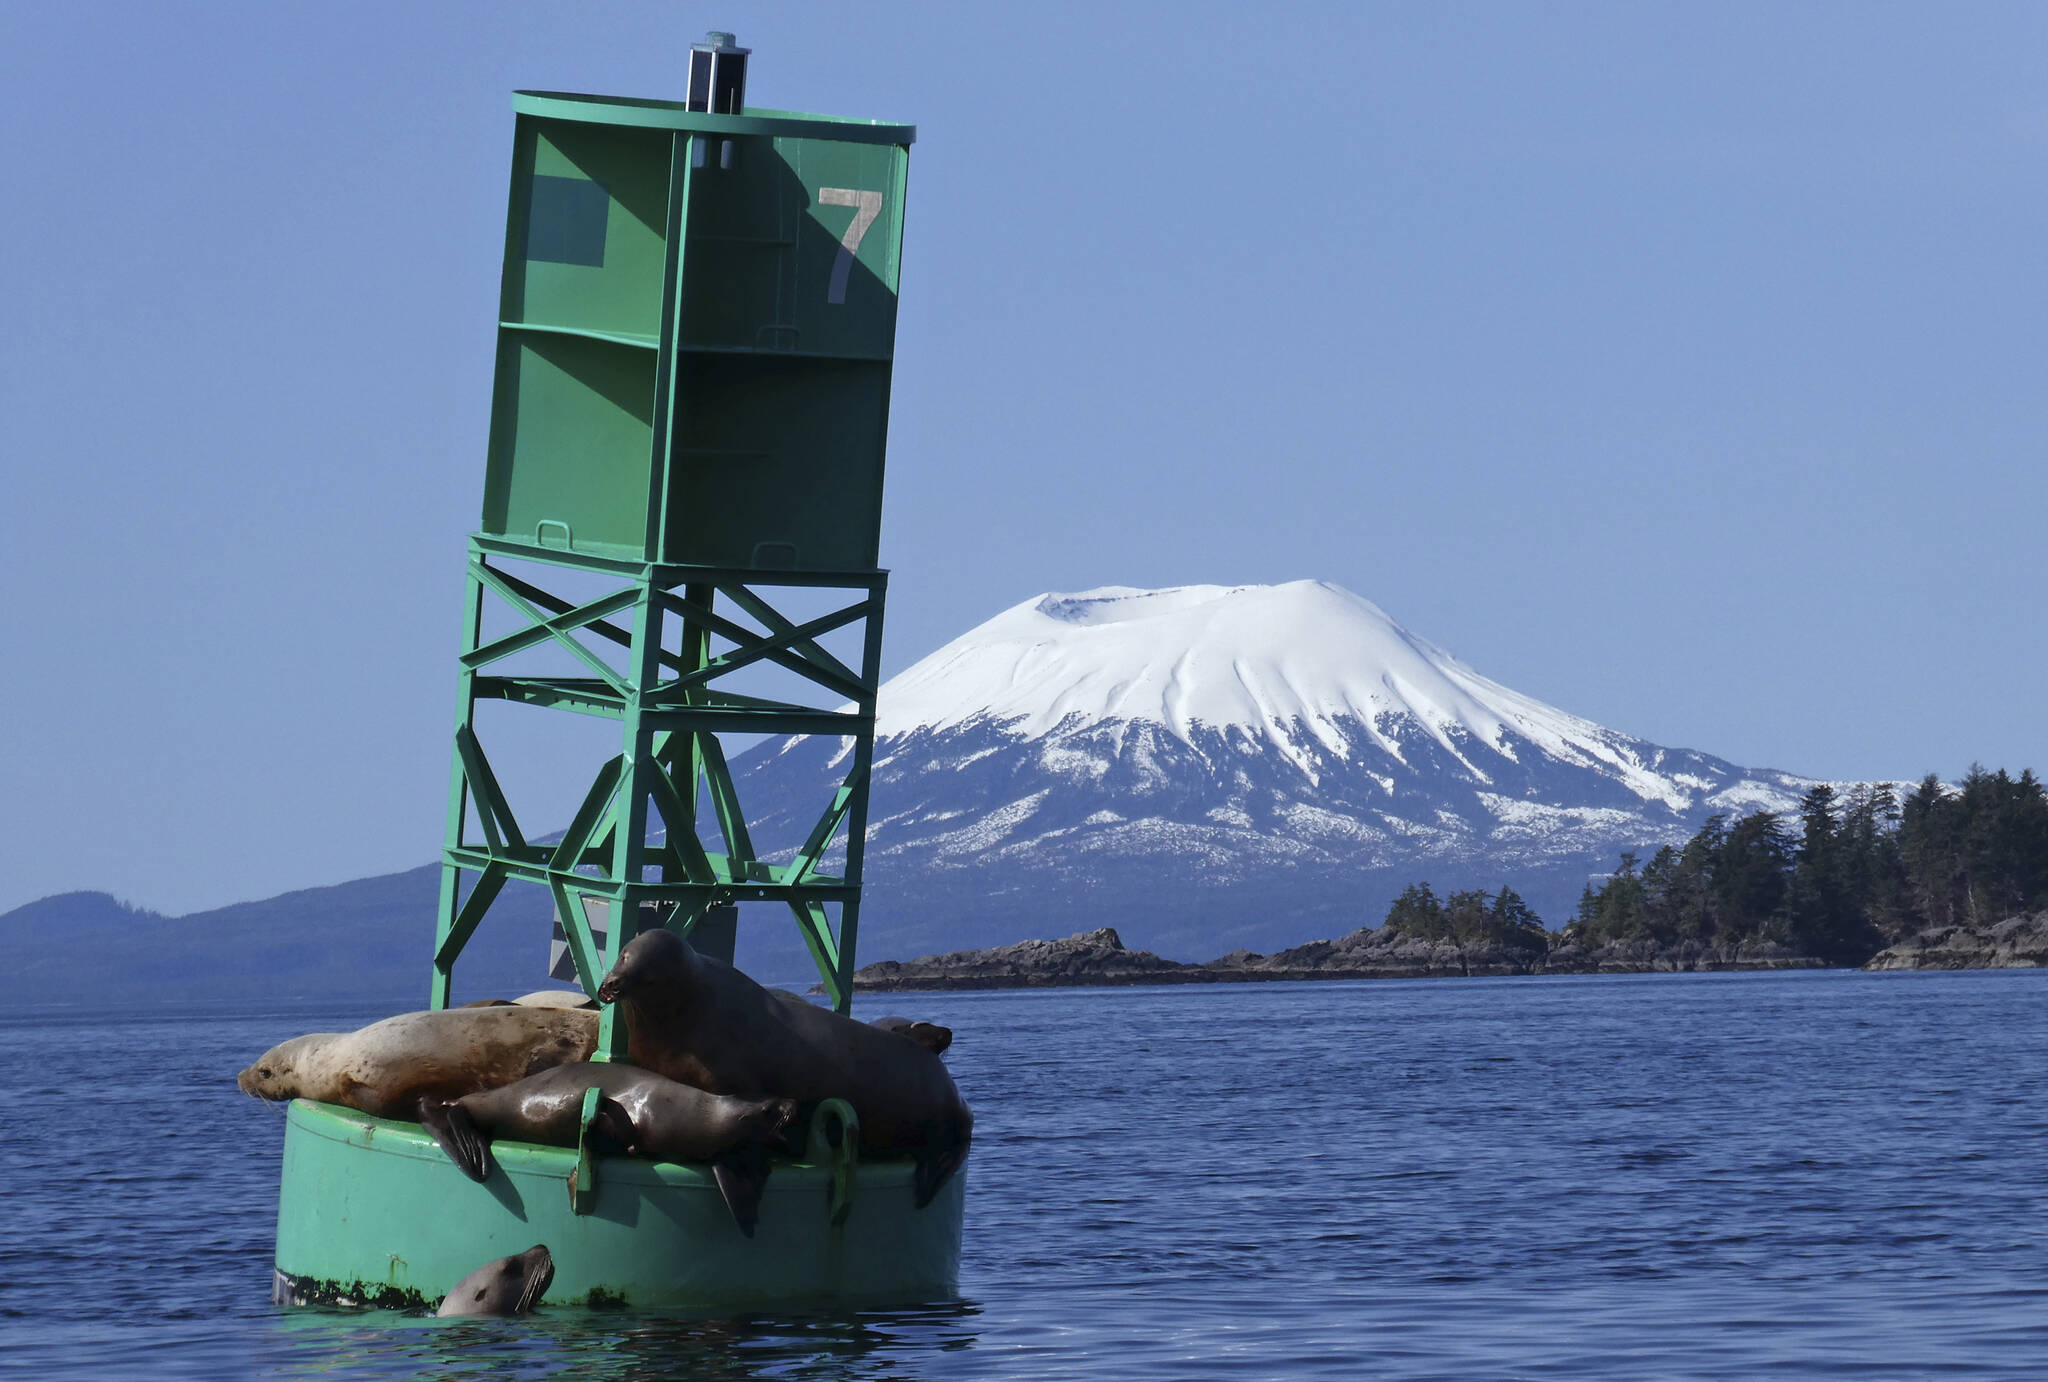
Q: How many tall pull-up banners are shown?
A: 0